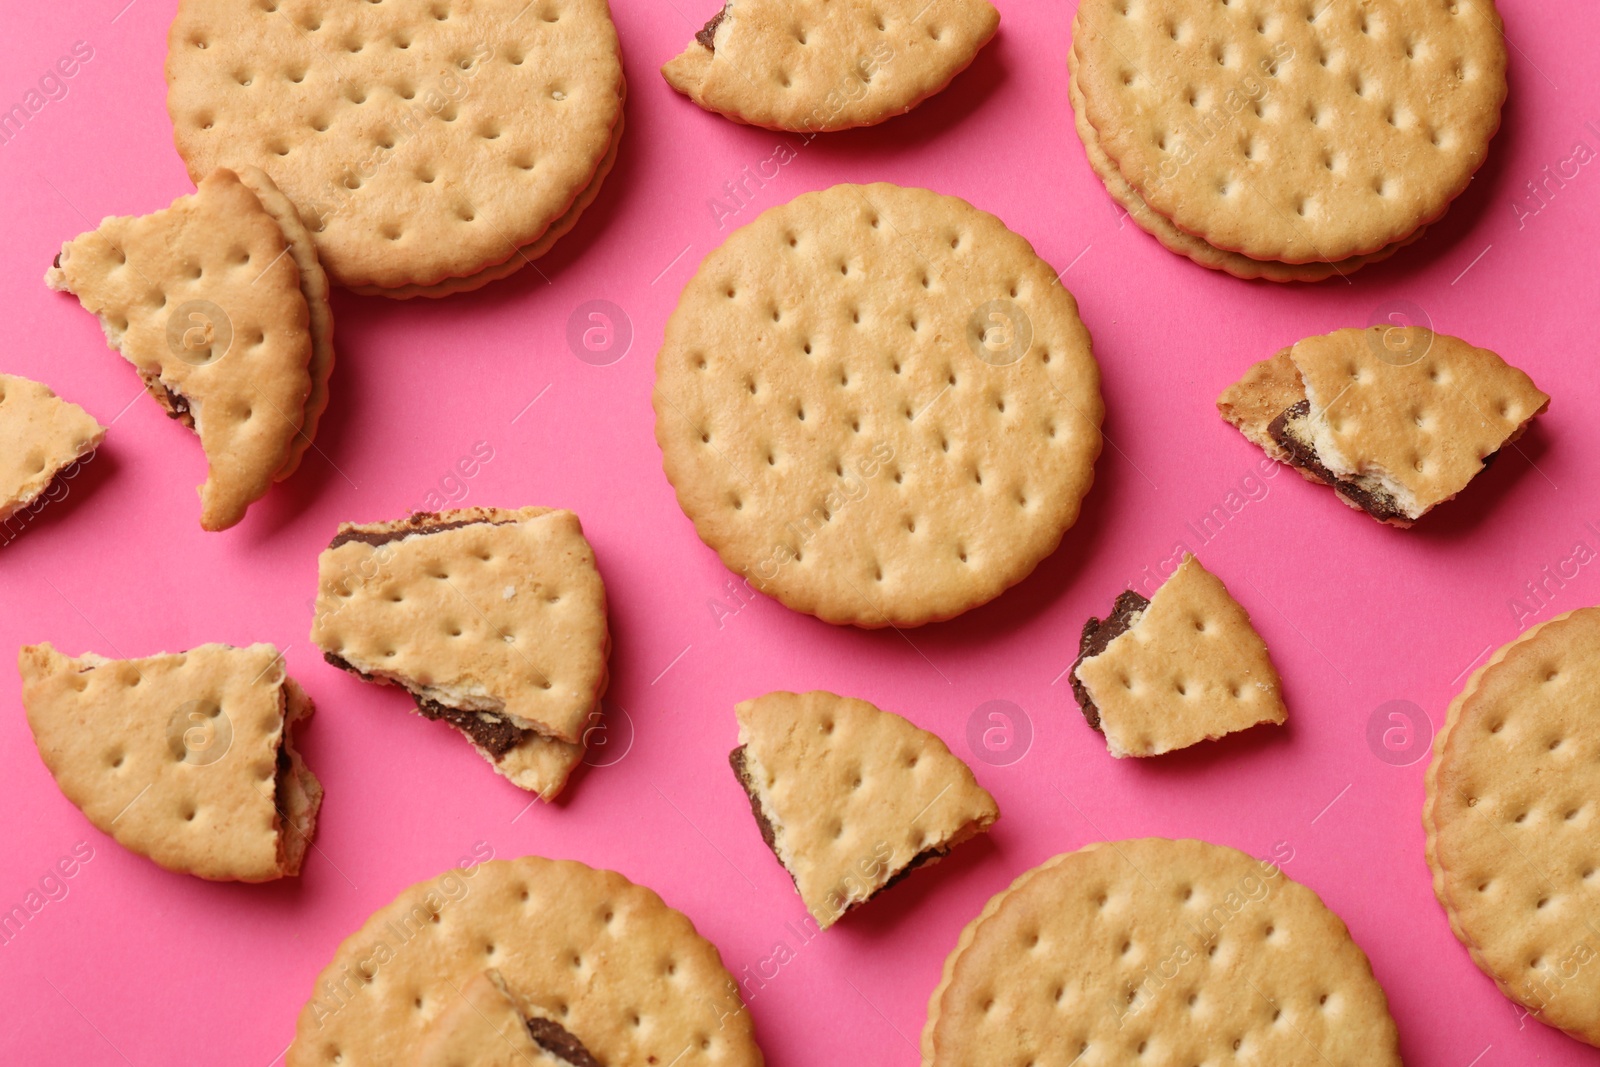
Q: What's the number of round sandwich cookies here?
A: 6